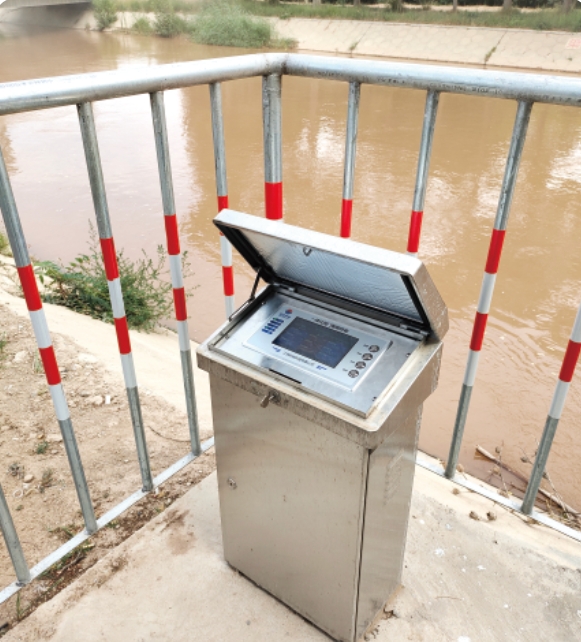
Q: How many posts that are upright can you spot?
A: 10